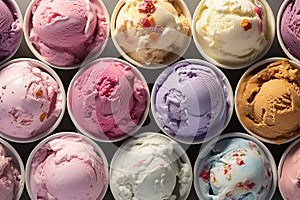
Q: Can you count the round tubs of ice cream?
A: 14